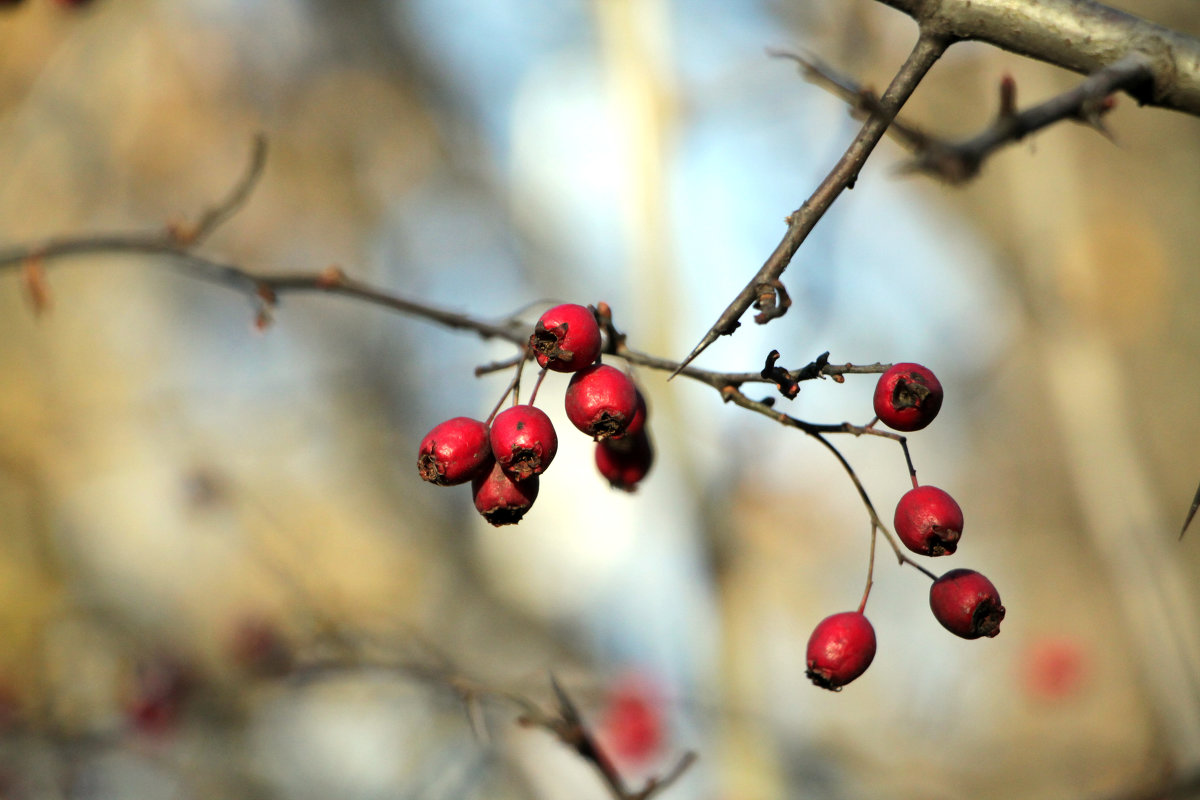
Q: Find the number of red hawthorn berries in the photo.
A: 11